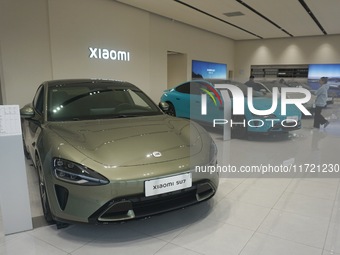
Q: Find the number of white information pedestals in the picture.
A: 2